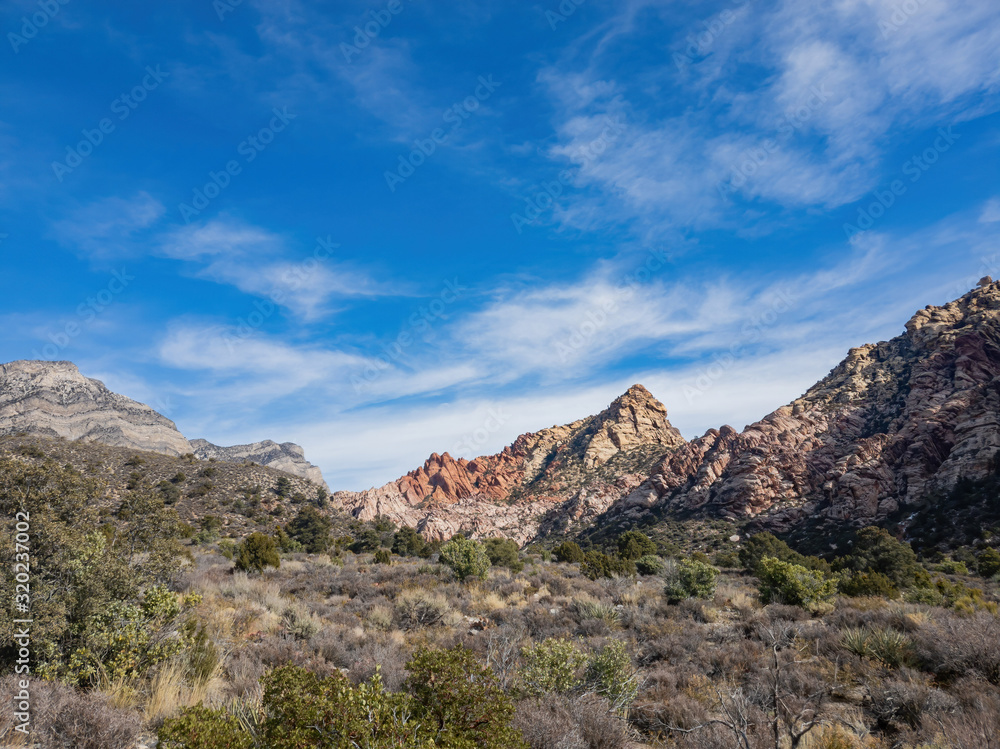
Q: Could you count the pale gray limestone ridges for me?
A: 2